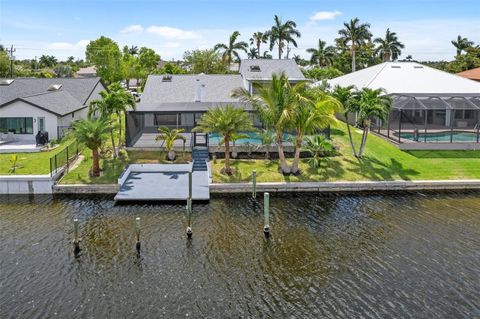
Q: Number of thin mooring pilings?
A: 6